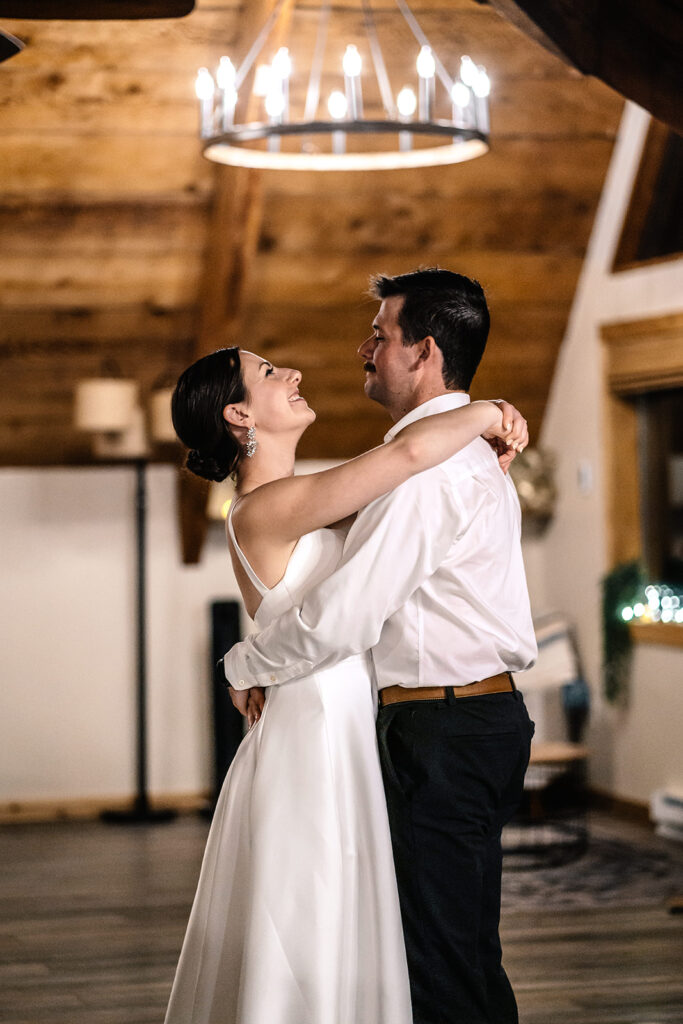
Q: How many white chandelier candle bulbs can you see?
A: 12